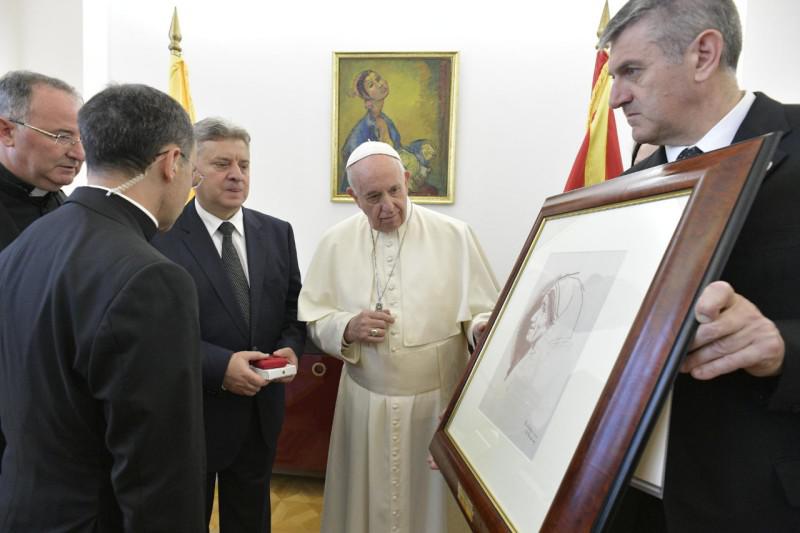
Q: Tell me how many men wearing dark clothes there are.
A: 4